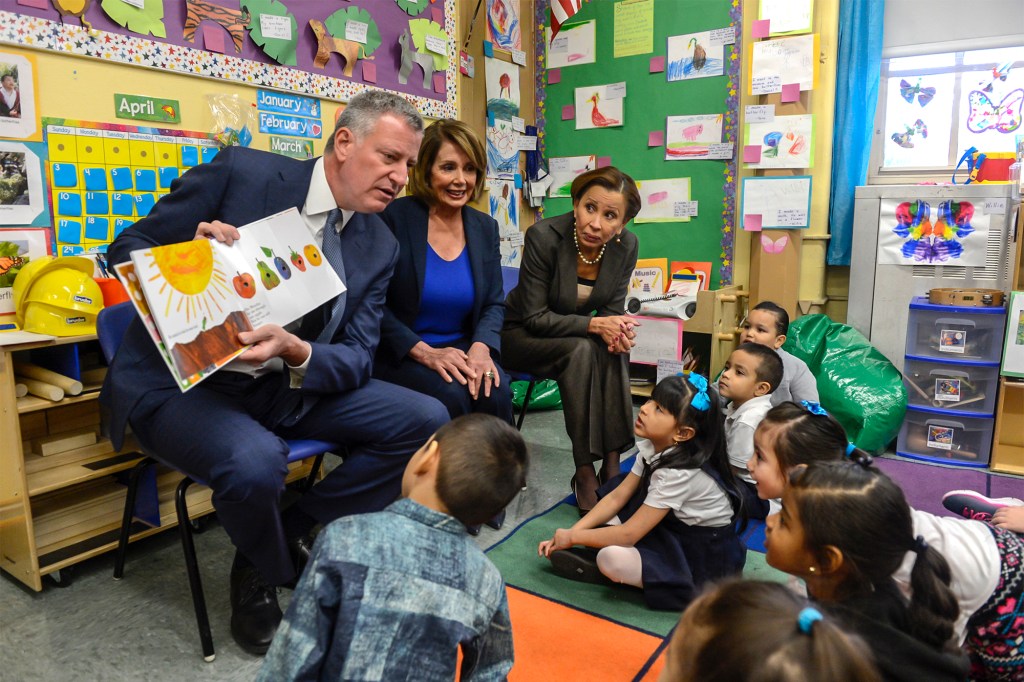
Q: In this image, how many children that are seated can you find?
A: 7